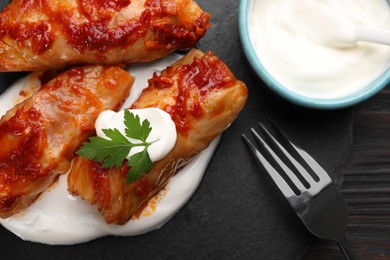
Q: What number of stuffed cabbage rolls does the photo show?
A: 3